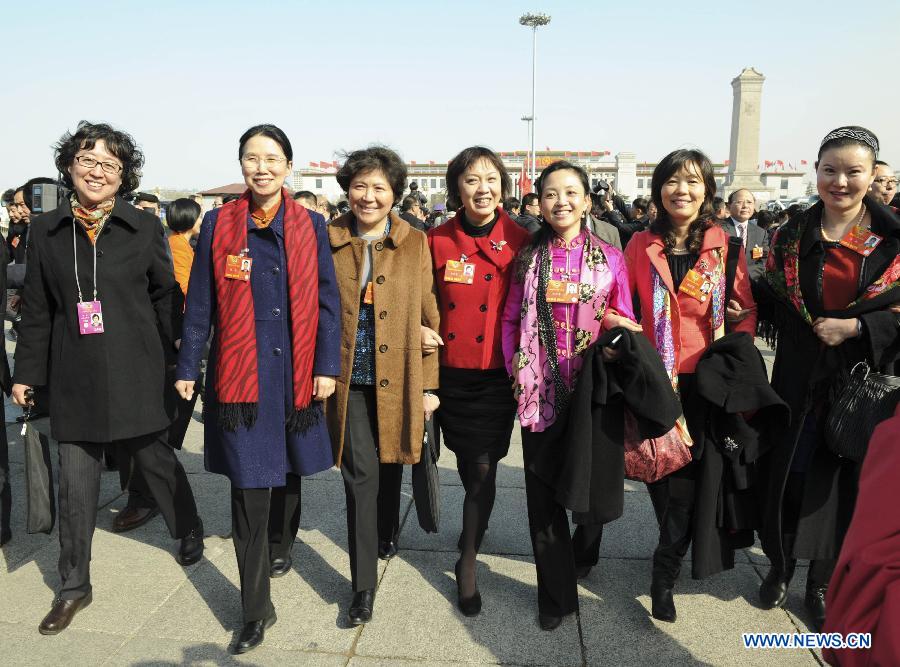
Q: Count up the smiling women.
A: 7